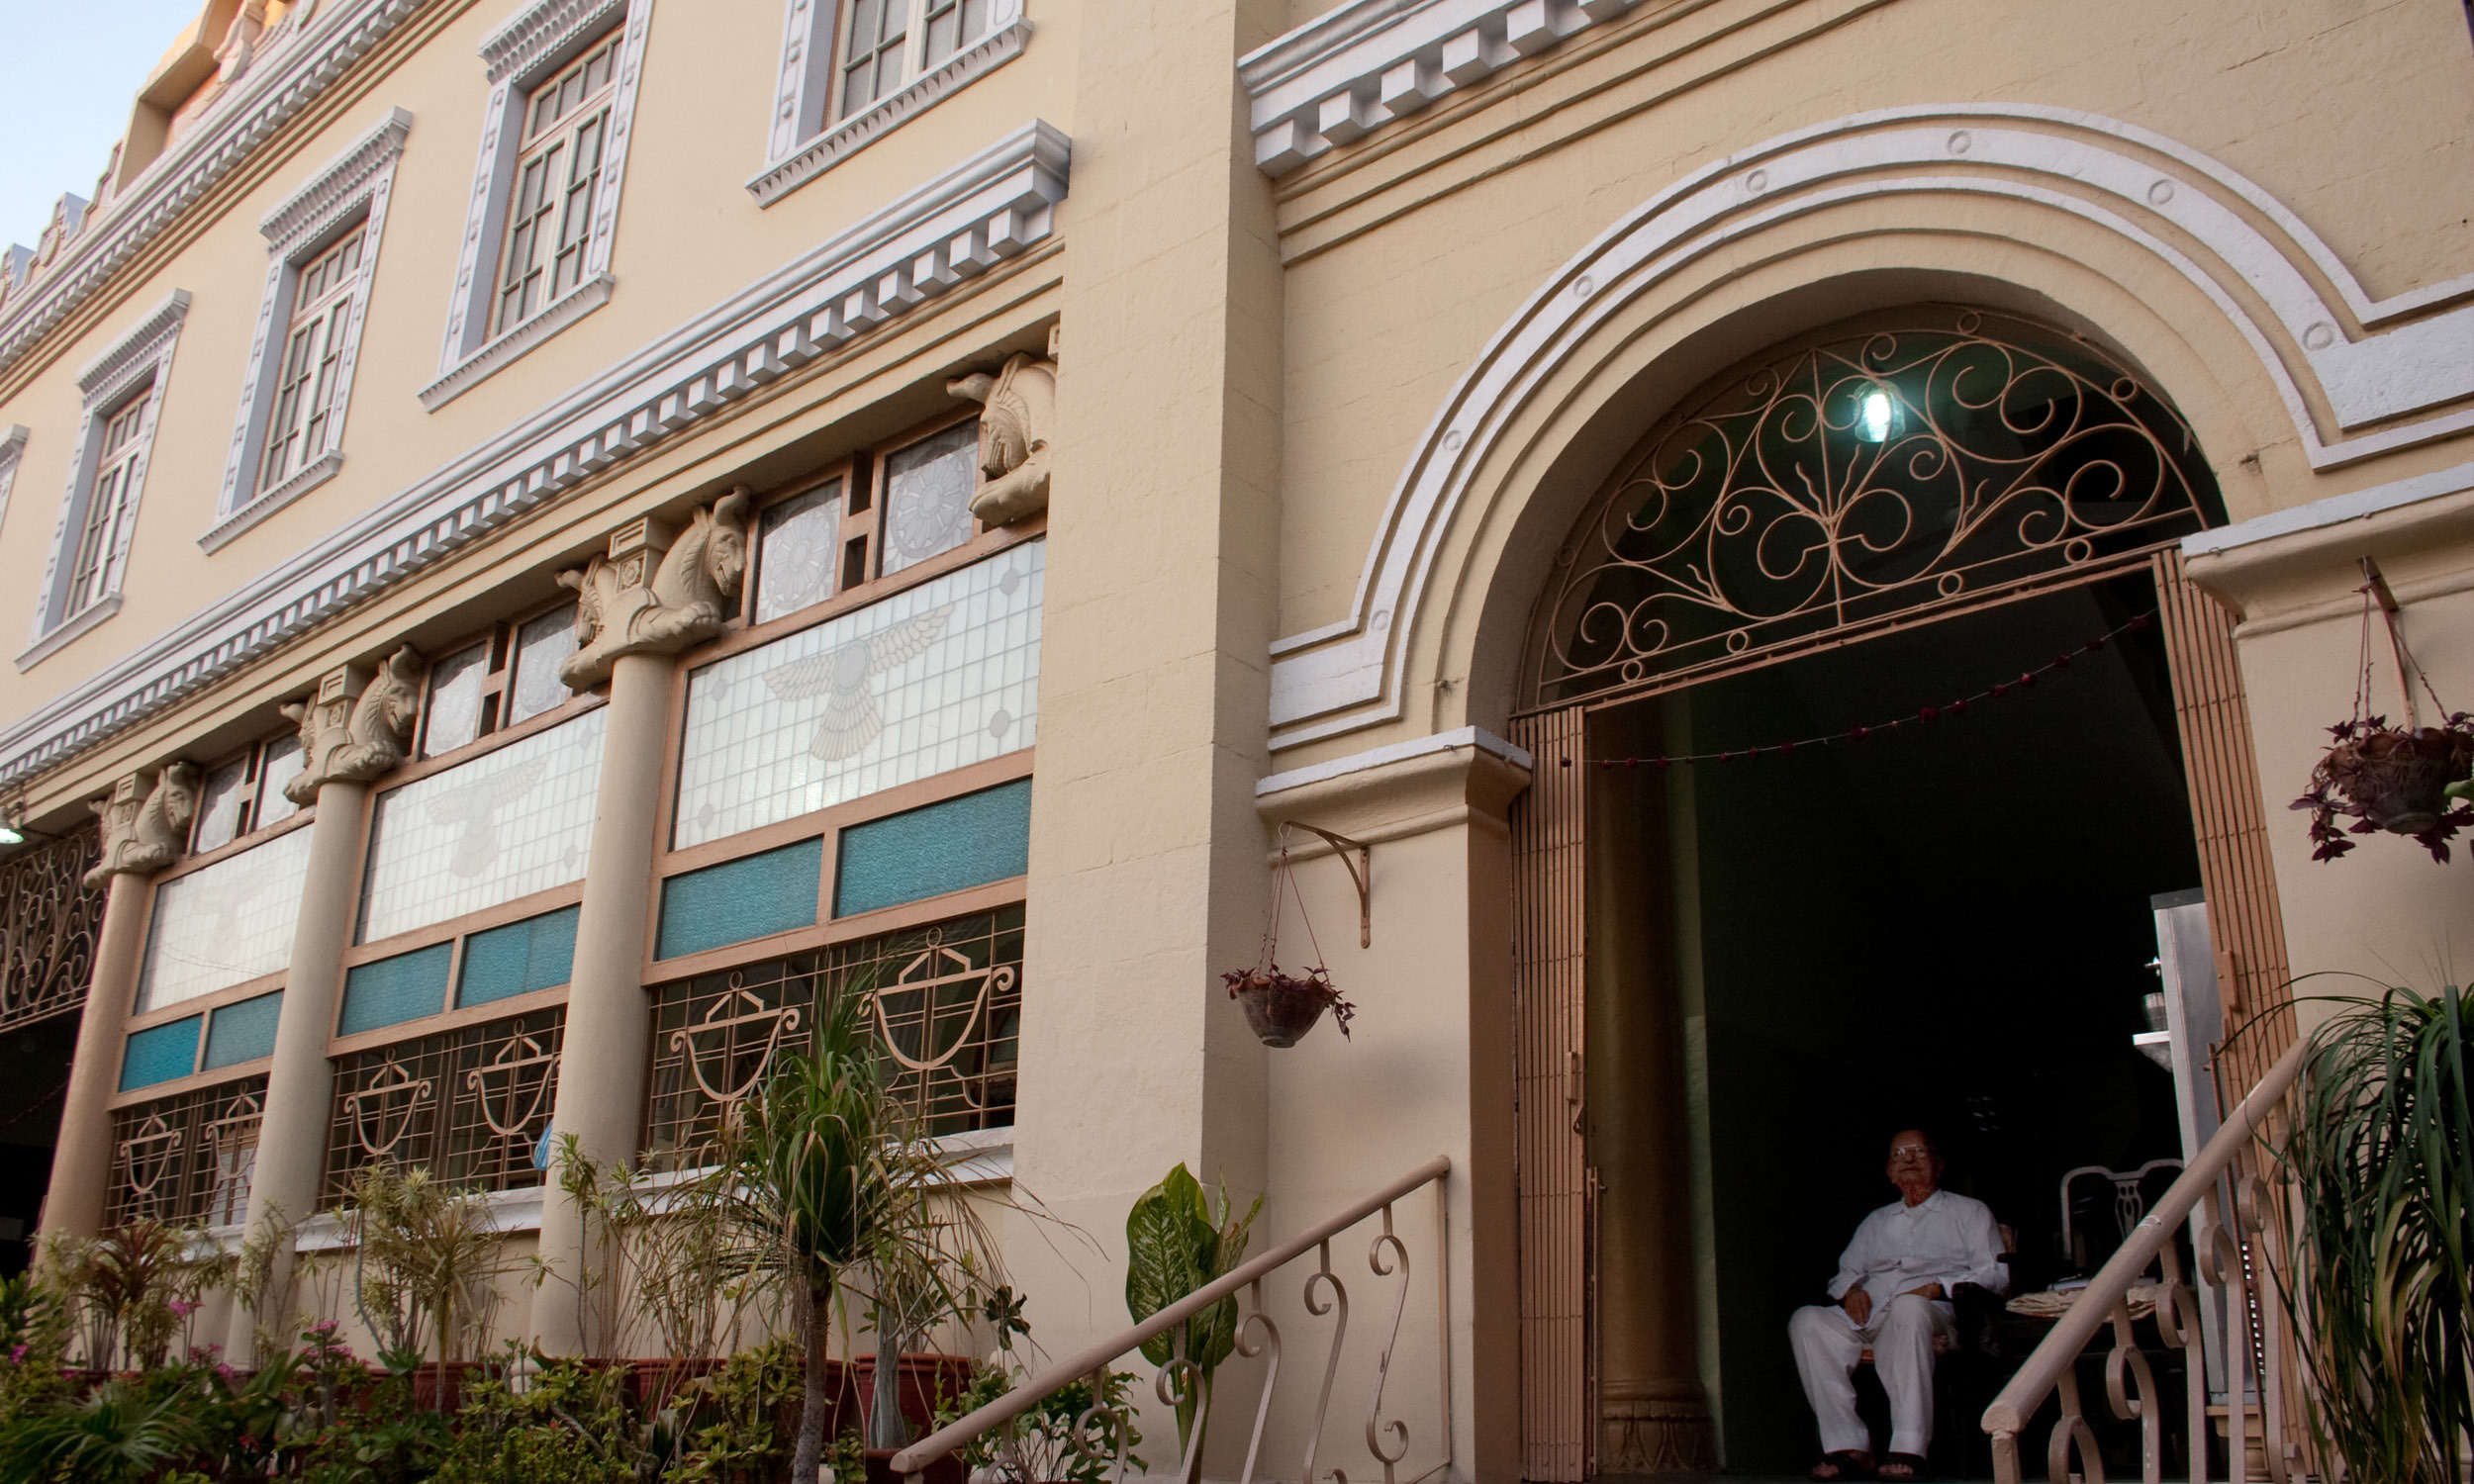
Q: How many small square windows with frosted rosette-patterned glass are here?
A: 6